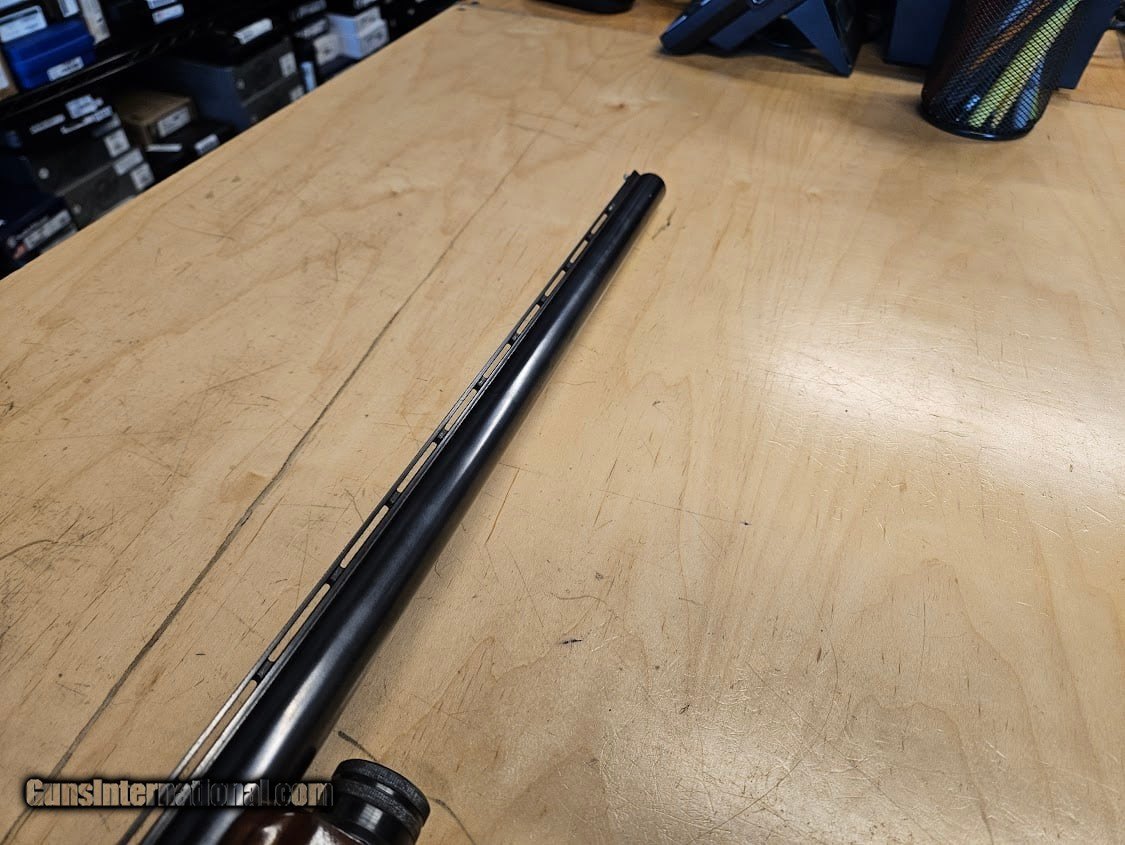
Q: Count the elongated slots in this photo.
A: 11